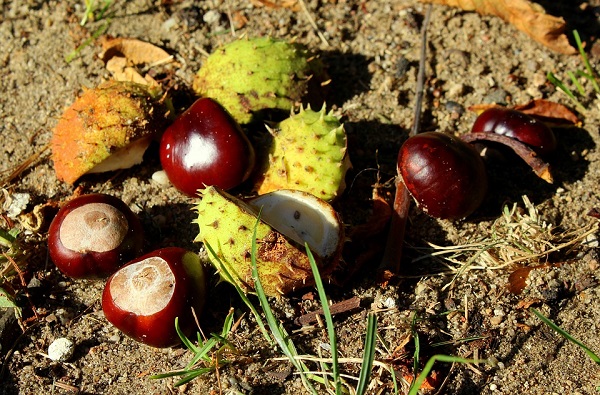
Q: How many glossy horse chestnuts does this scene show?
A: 5